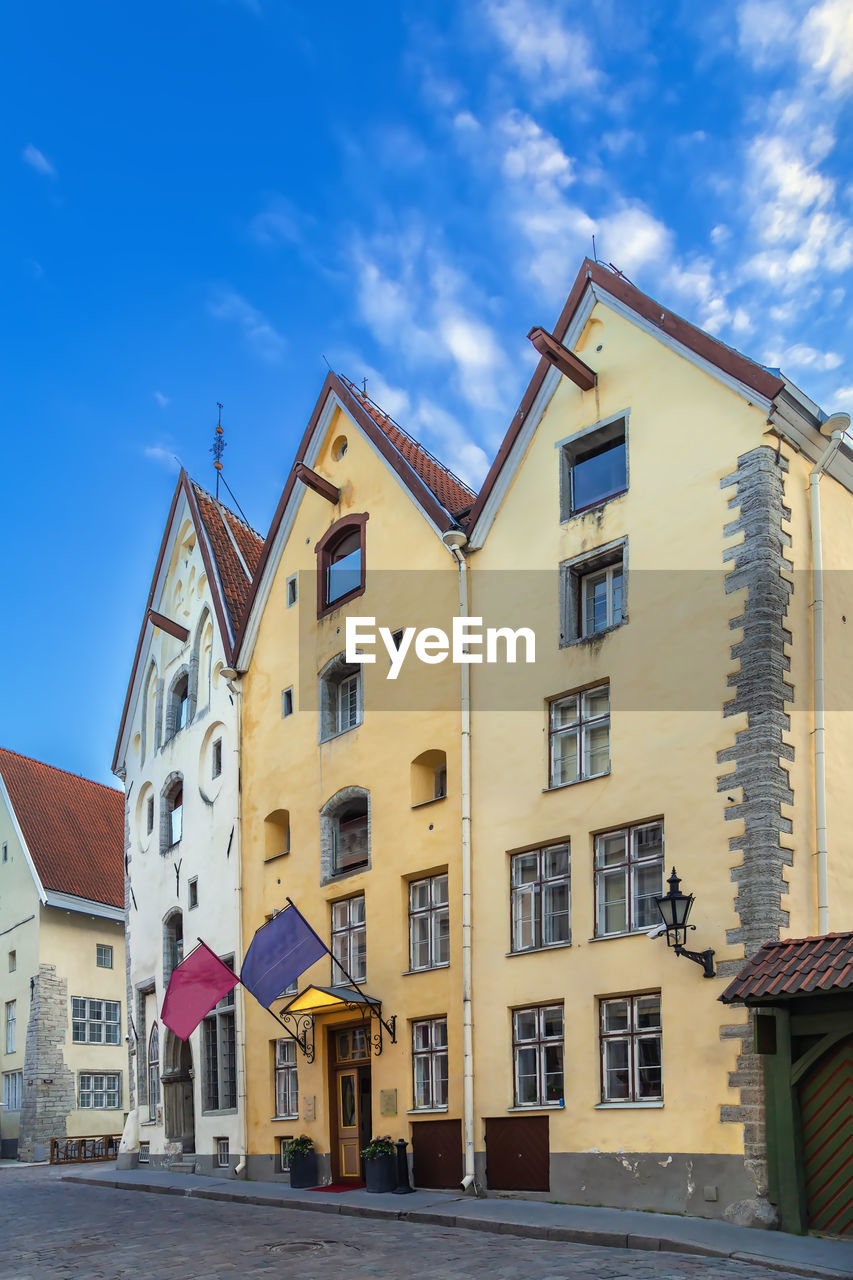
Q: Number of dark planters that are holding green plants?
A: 2